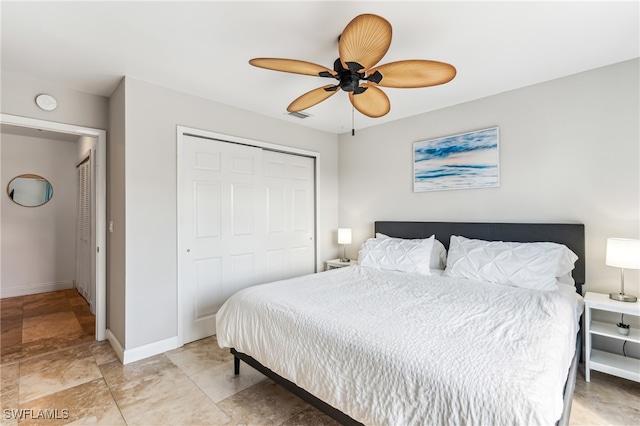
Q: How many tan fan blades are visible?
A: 5